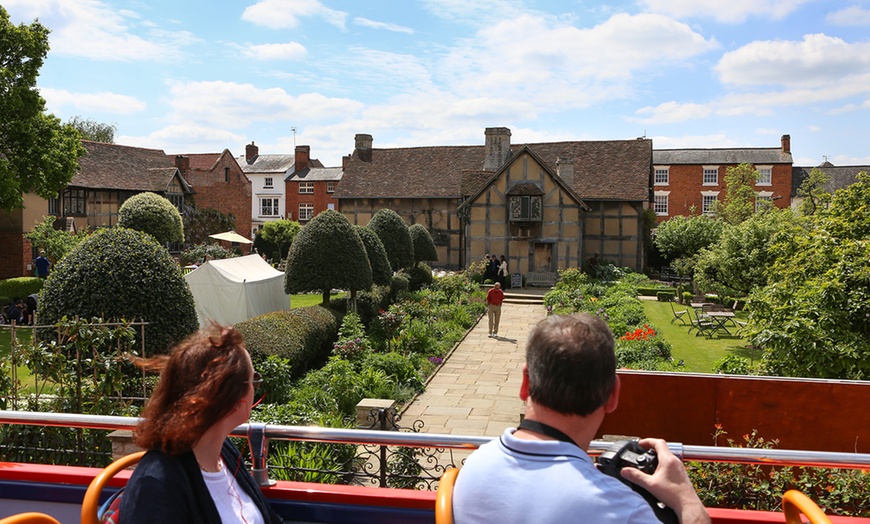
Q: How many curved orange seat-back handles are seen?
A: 4